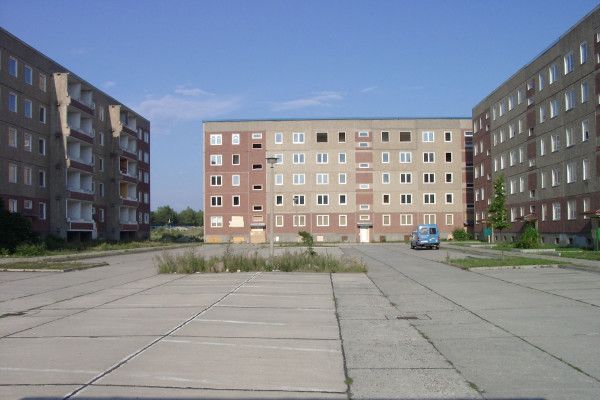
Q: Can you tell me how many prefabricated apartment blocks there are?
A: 3